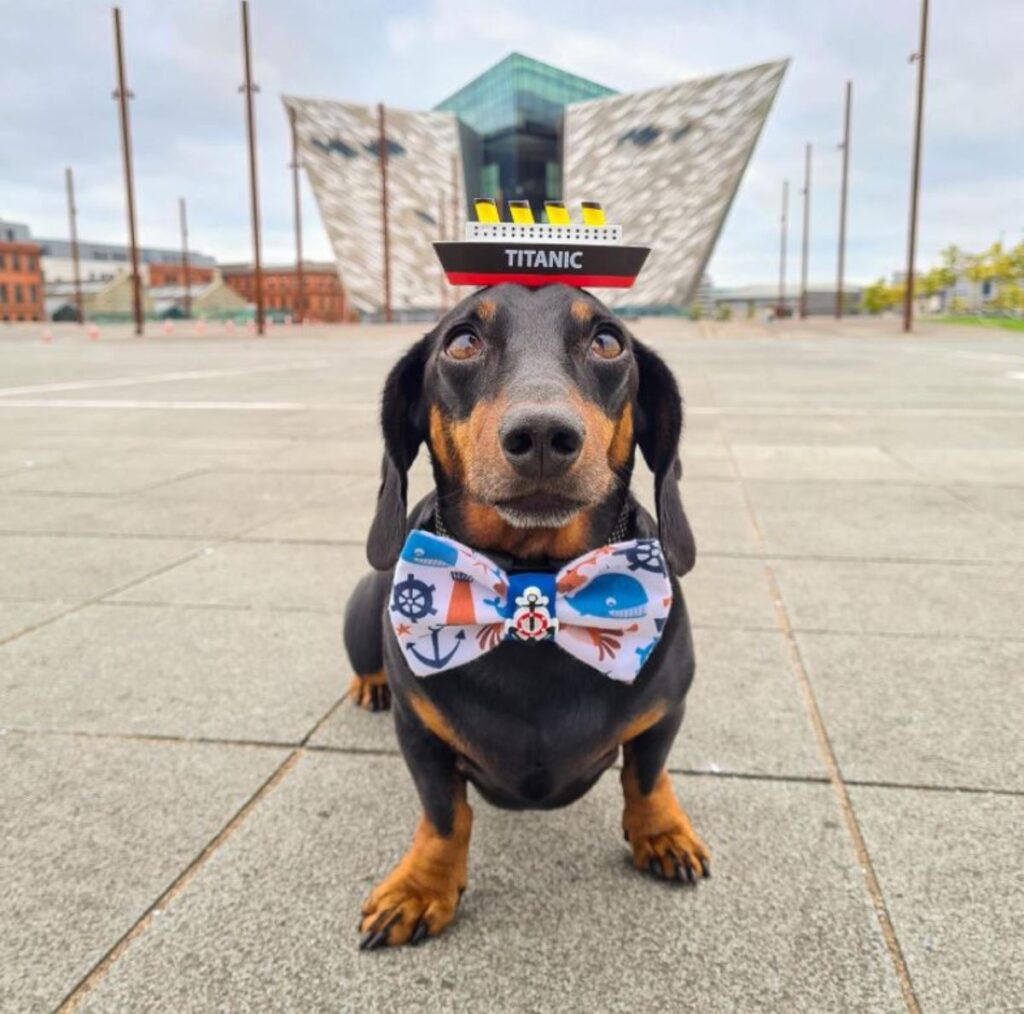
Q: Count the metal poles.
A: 12